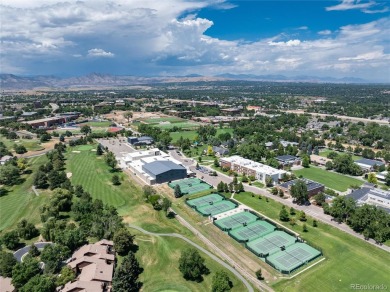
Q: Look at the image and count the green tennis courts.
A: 8